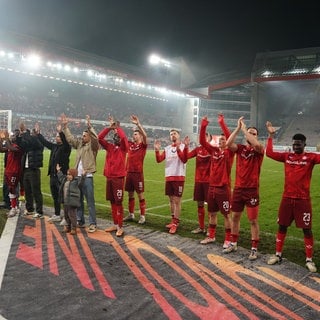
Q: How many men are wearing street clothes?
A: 3